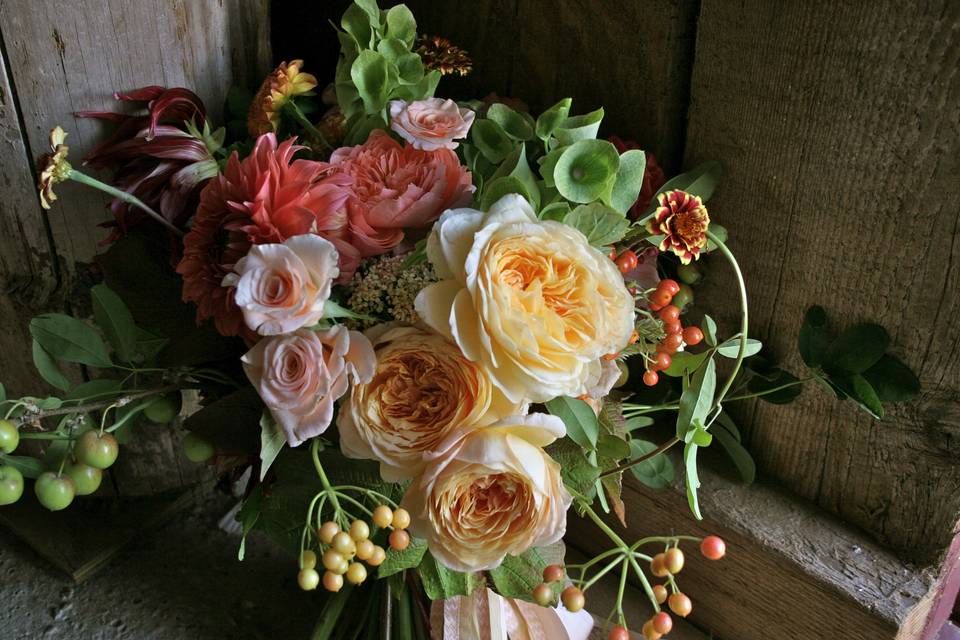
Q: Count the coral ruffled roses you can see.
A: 1